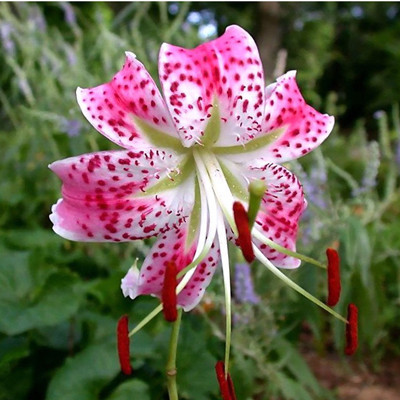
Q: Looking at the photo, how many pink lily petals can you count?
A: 6